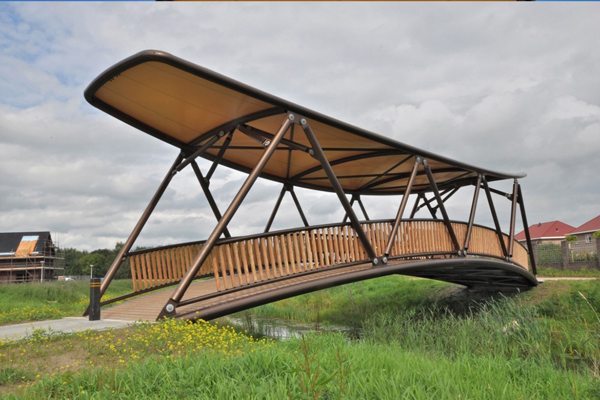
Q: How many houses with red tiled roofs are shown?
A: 2